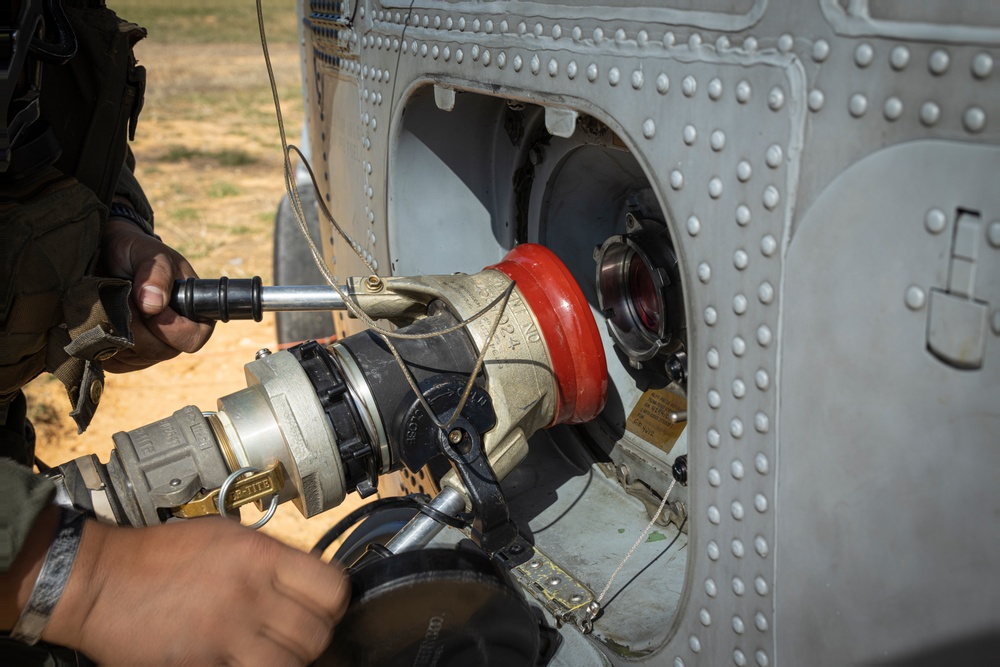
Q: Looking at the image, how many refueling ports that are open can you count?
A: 1